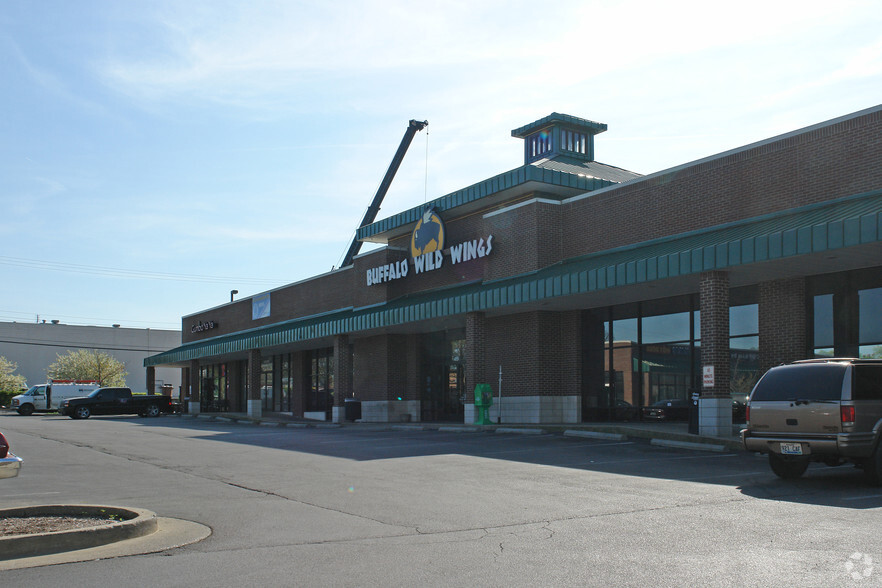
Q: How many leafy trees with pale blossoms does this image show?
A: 2